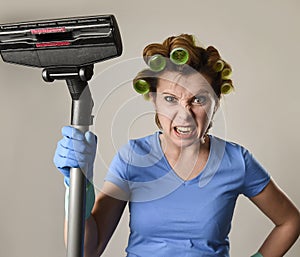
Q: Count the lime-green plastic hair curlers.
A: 6